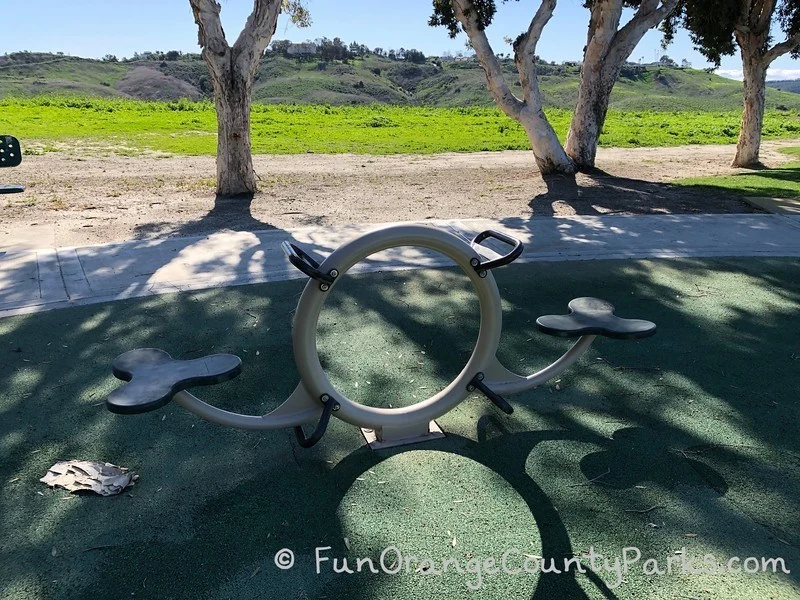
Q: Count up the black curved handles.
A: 4